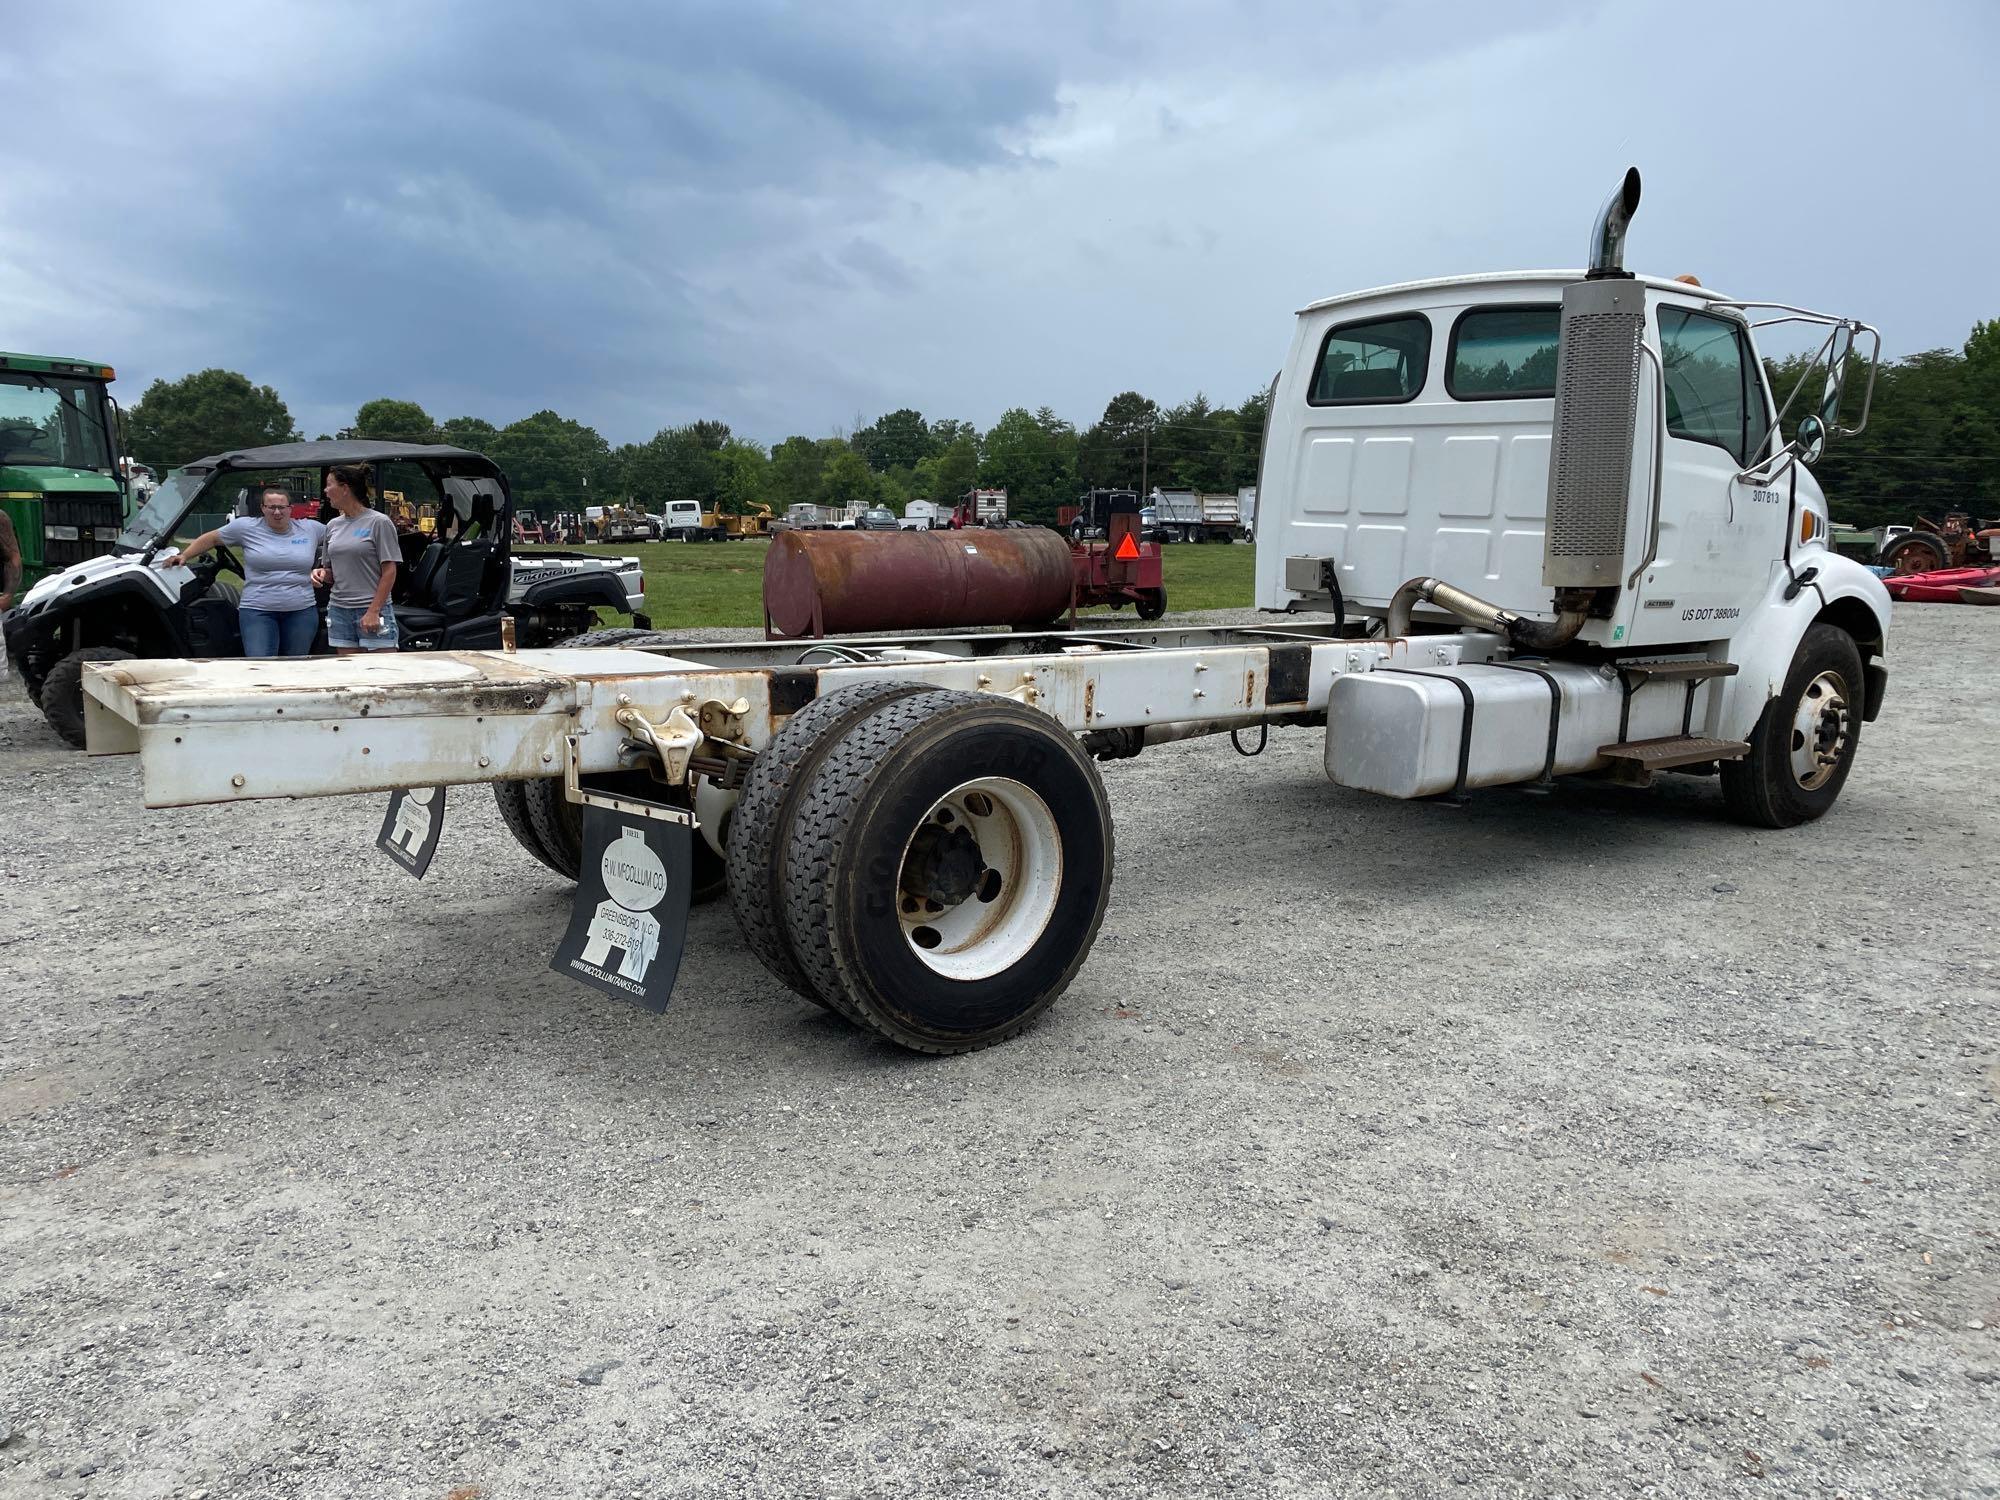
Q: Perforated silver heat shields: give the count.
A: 1